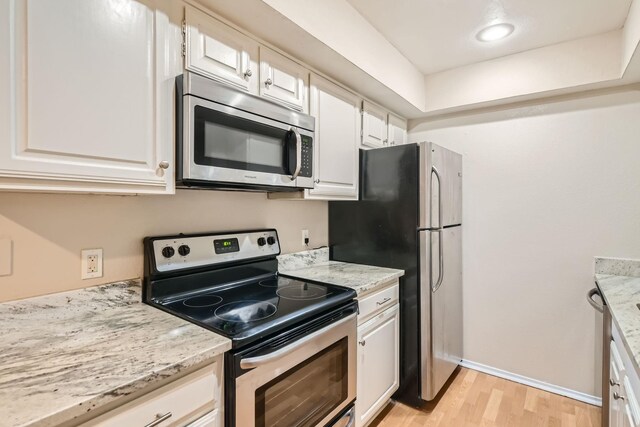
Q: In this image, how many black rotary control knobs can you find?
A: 4